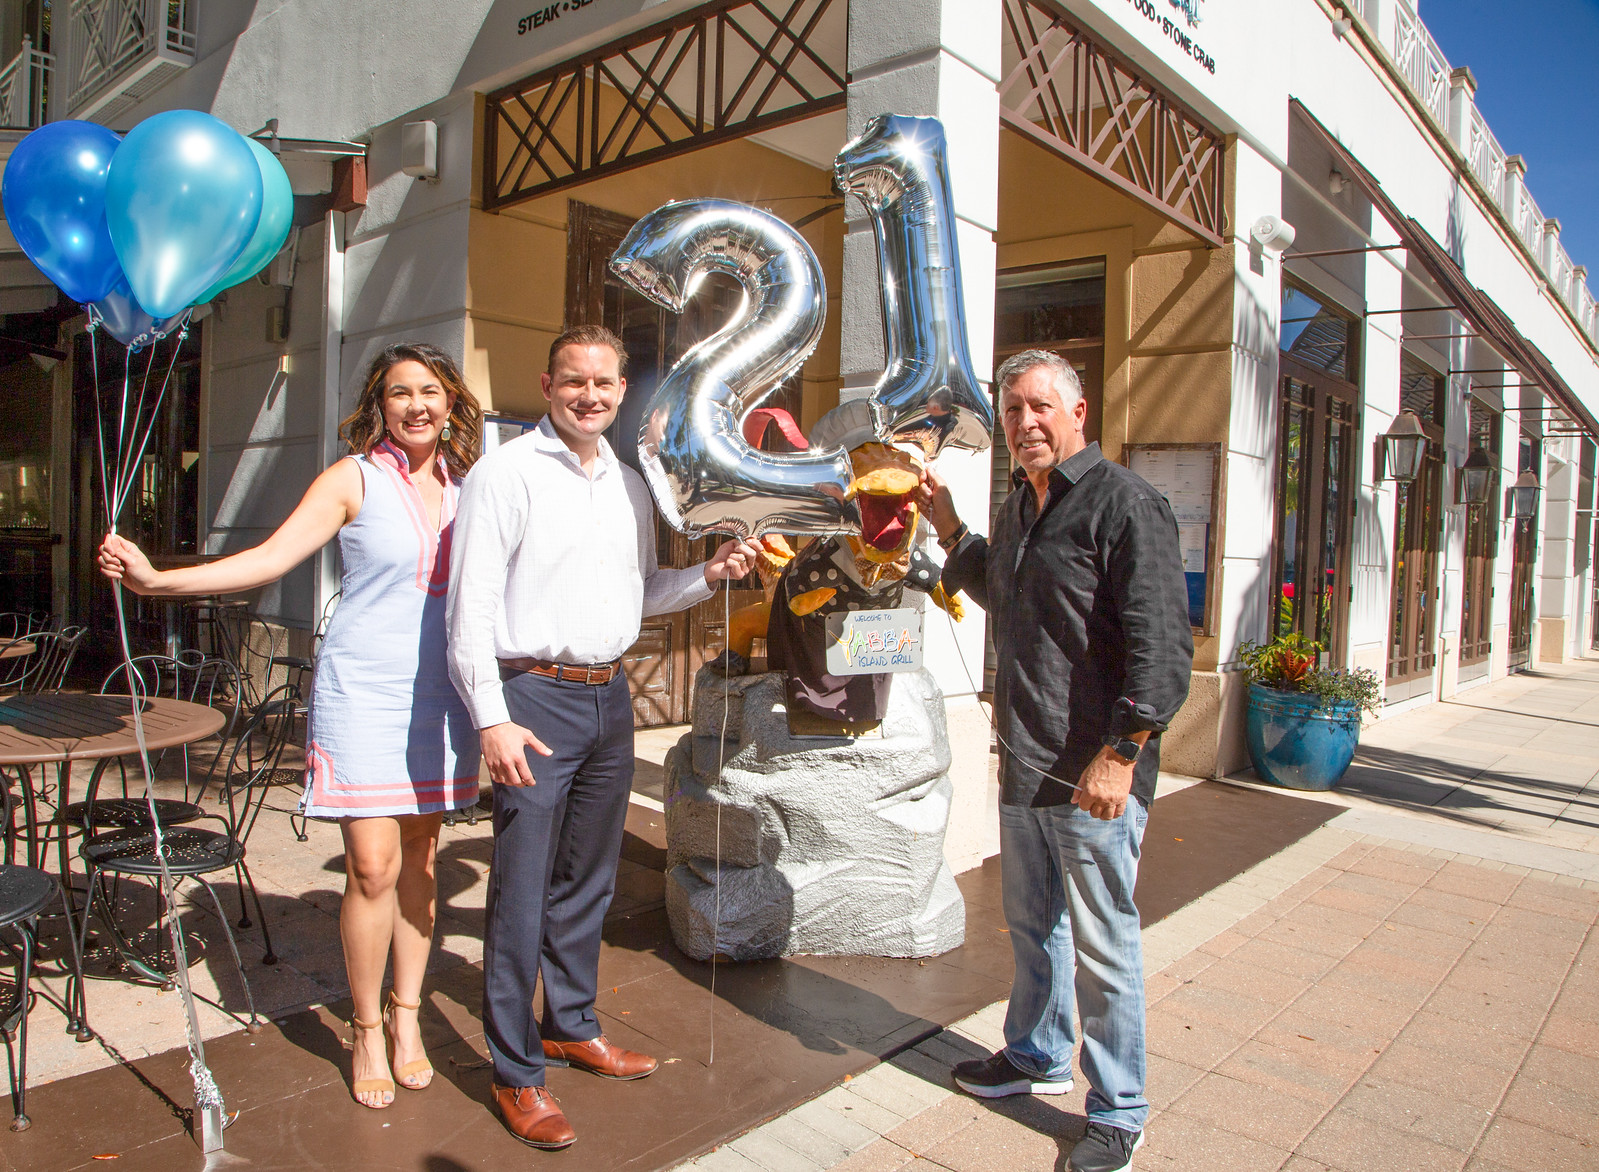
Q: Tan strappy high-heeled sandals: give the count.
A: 2